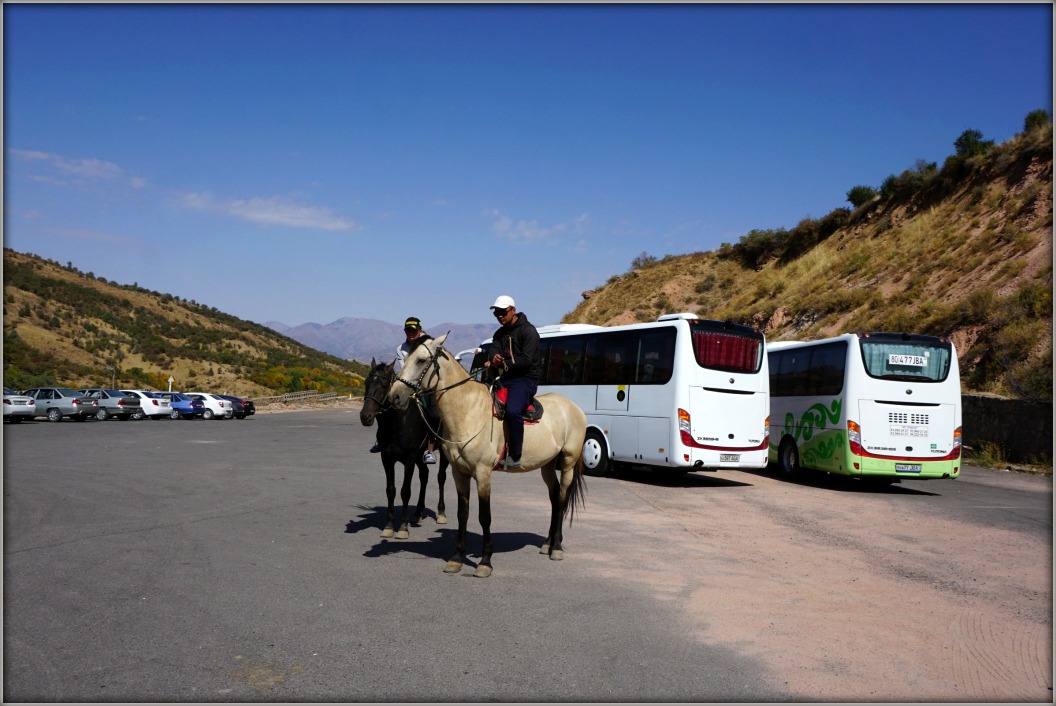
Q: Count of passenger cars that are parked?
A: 7